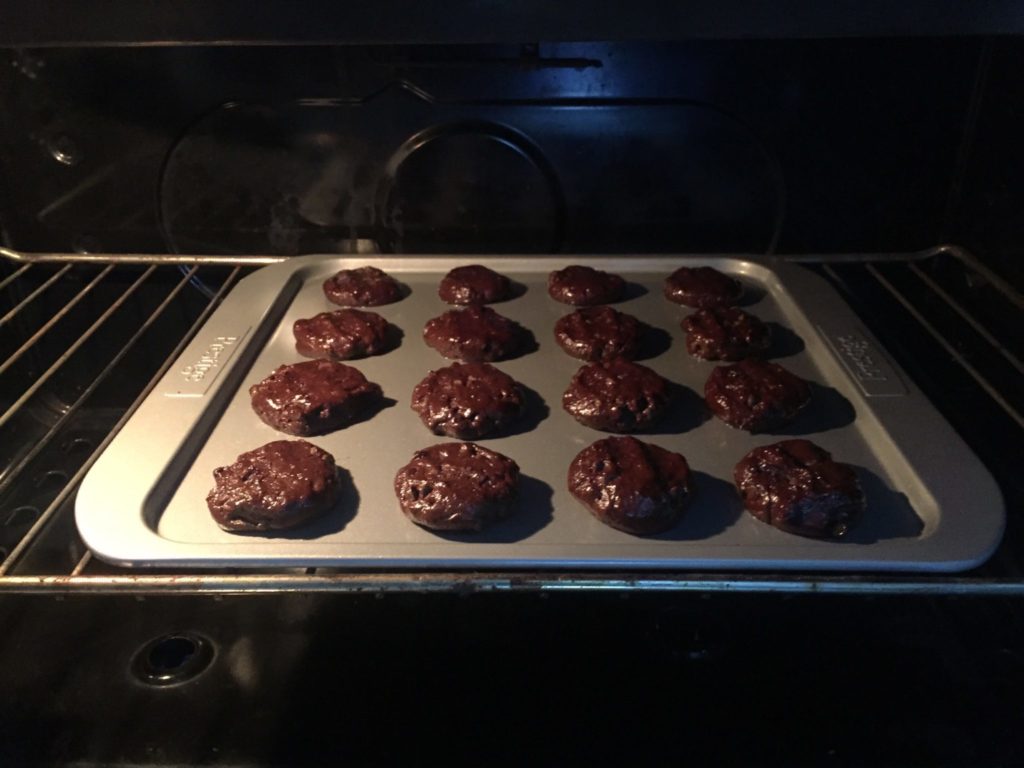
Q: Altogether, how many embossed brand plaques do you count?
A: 2